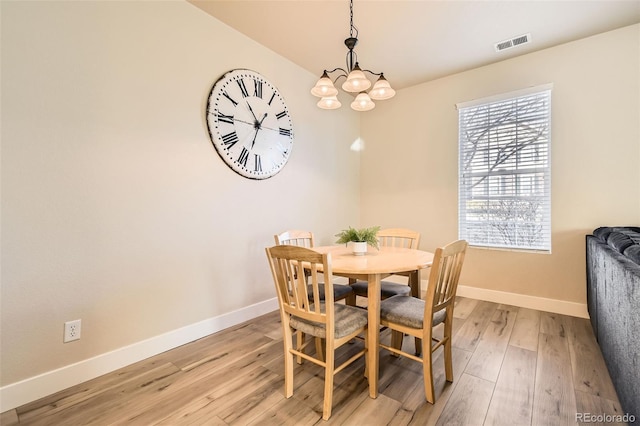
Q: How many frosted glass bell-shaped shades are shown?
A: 5